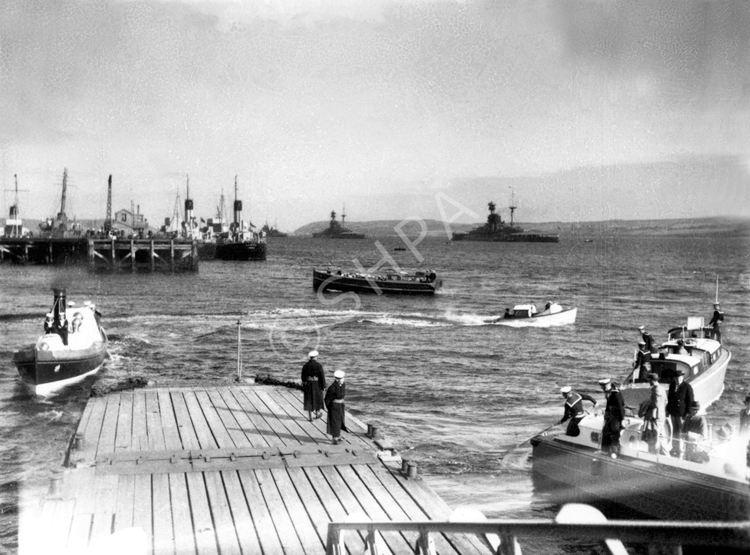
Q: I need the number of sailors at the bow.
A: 2